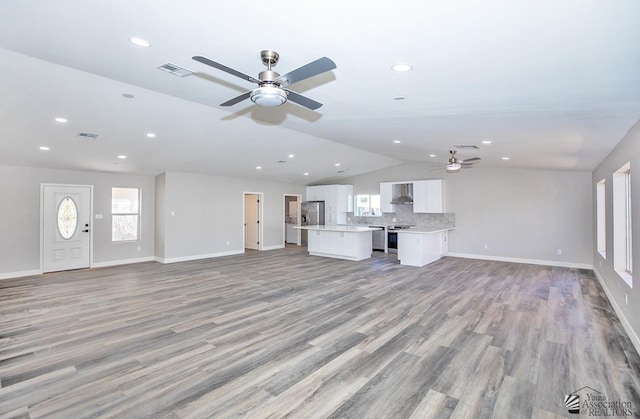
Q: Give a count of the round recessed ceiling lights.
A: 14